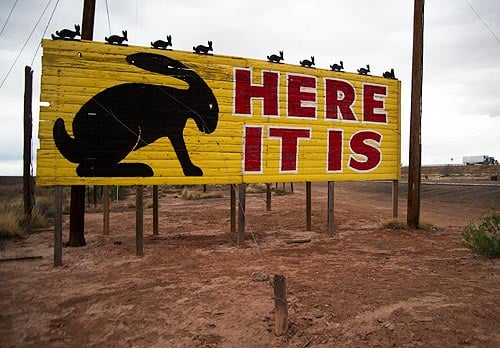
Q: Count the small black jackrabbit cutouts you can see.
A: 9